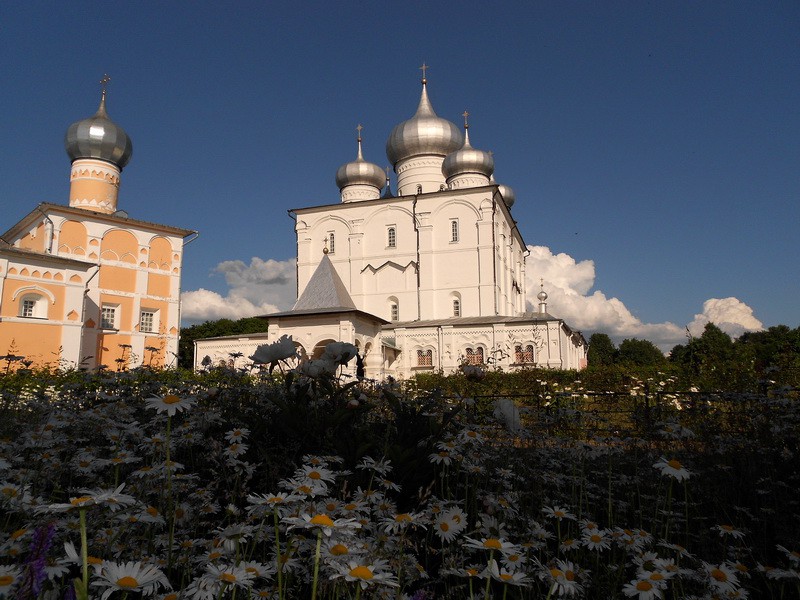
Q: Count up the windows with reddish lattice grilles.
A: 3